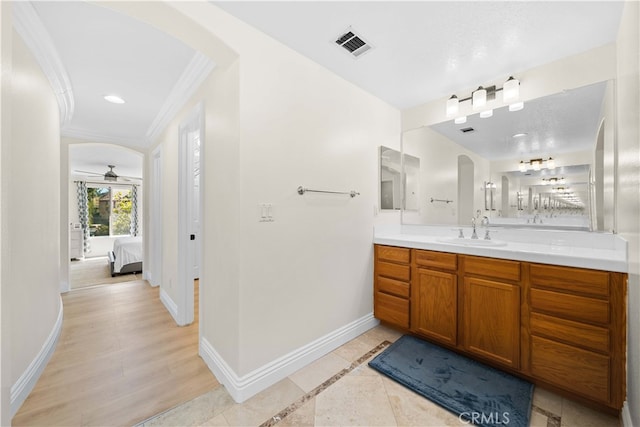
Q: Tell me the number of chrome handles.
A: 2